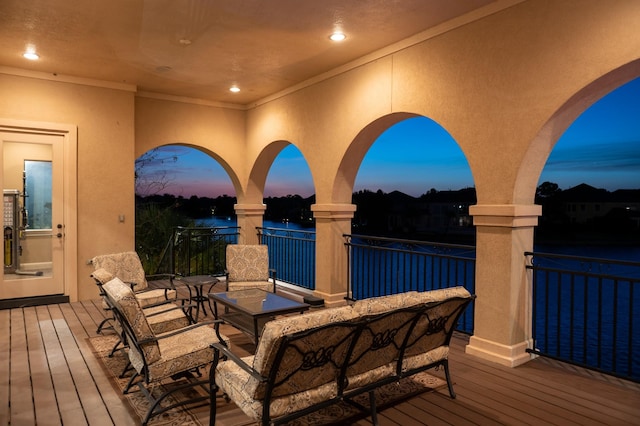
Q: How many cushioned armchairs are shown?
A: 4